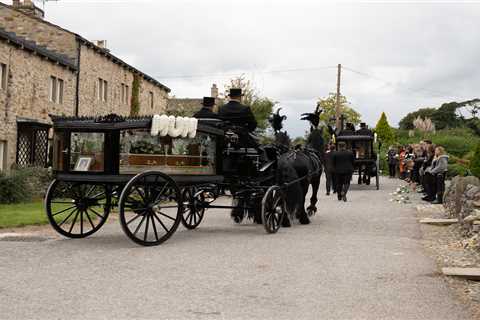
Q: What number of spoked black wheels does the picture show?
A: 4